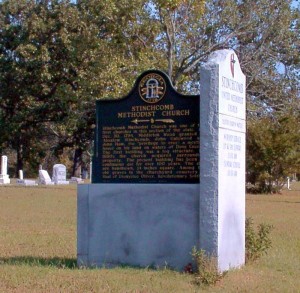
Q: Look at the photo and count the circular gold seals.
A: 1